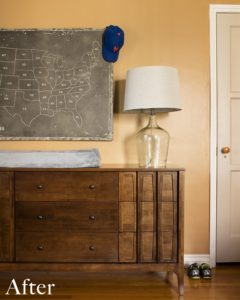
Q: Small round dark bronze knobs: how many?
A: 6